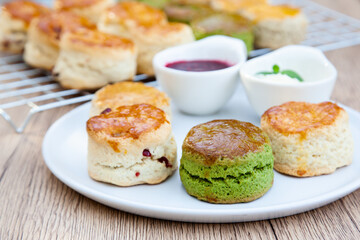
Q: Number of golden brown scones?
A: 11